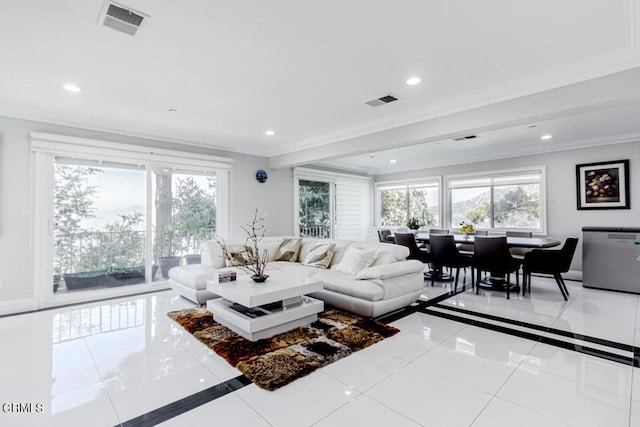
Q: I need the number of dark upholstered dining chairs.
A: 8